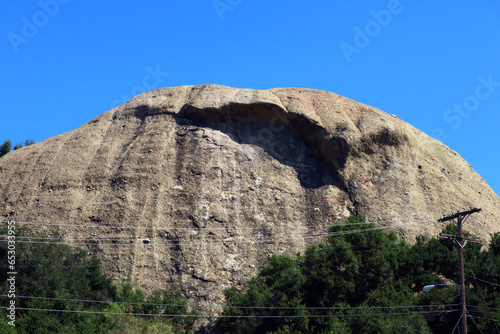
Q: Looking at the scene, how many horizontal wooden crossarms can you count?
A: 2